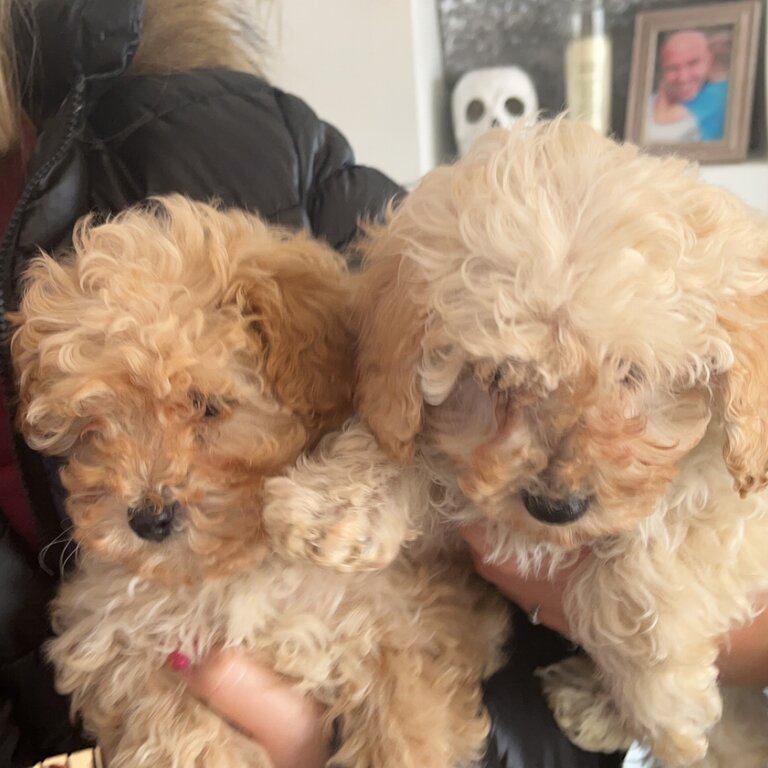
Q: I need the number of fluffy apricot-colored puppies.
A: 2